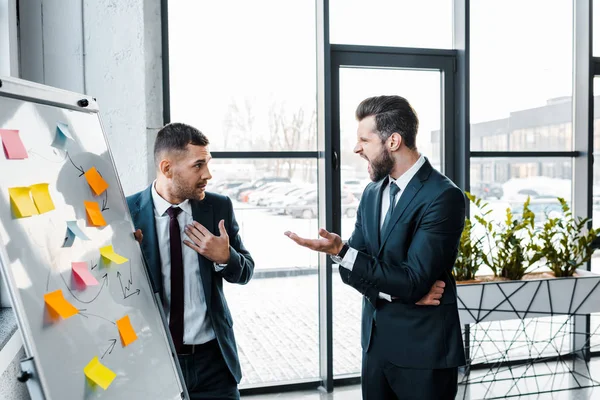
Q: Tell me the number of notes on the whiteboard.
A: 12